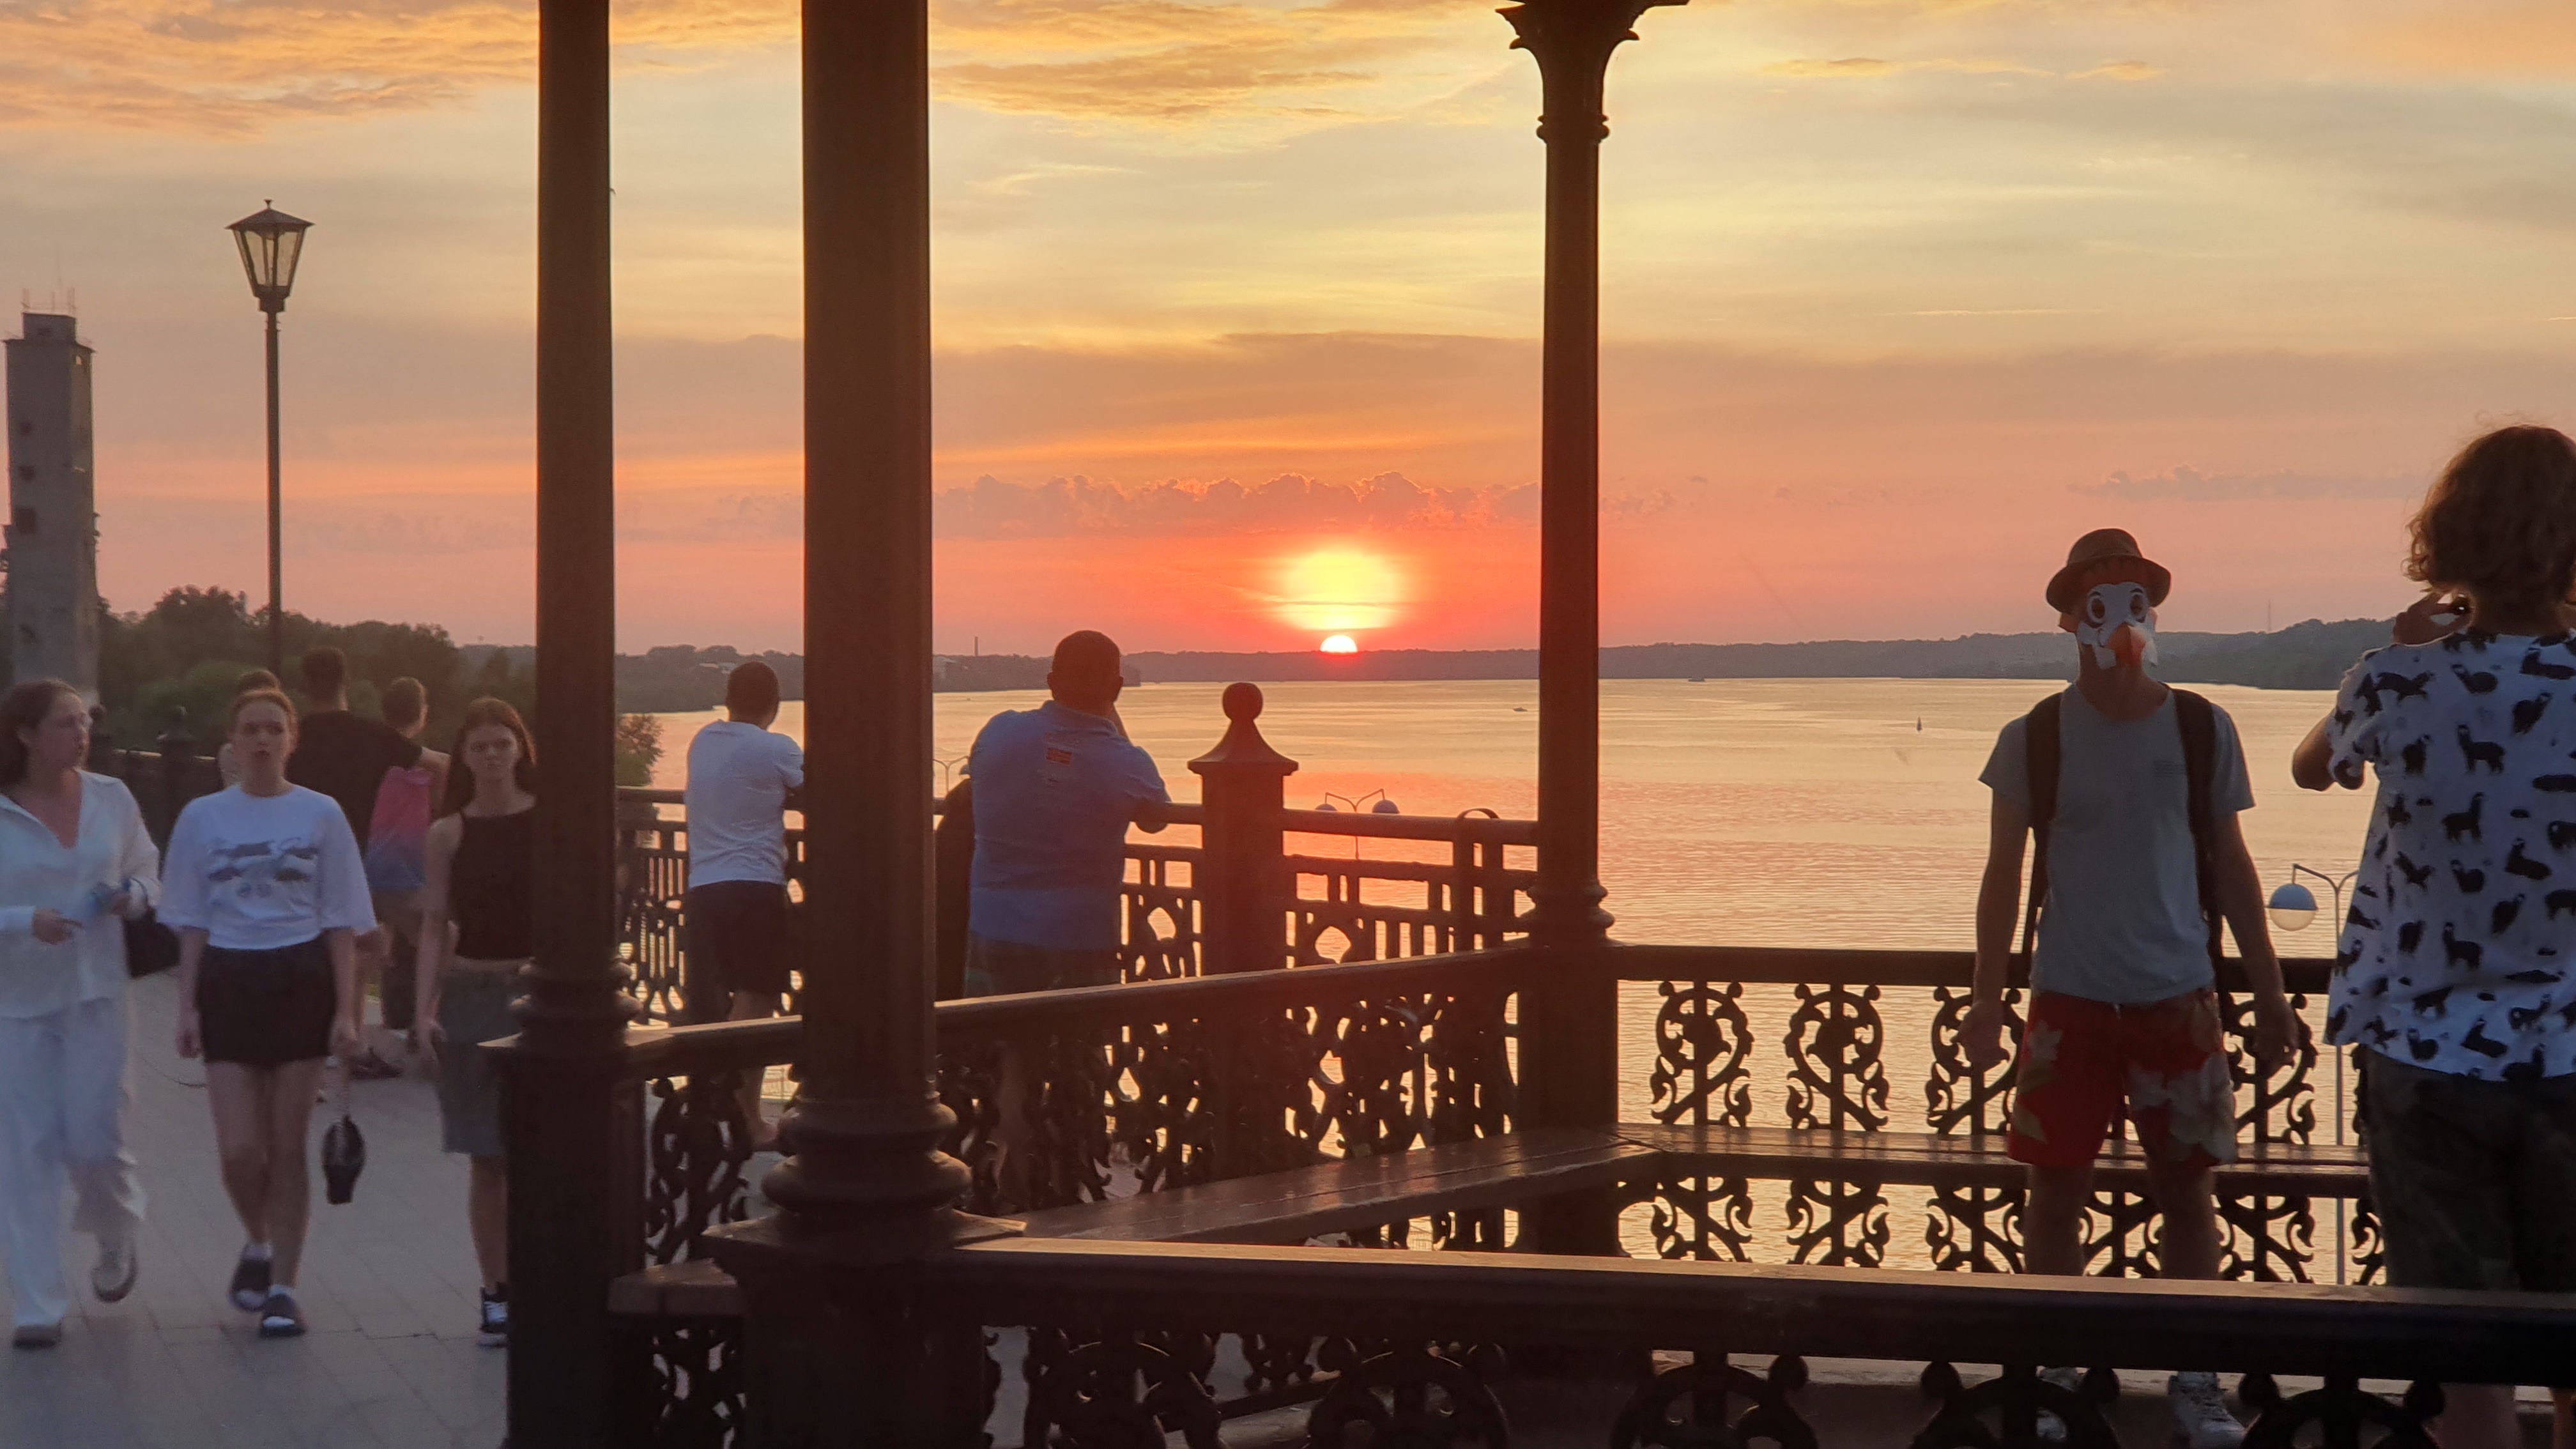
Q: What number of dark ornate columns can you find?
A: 3